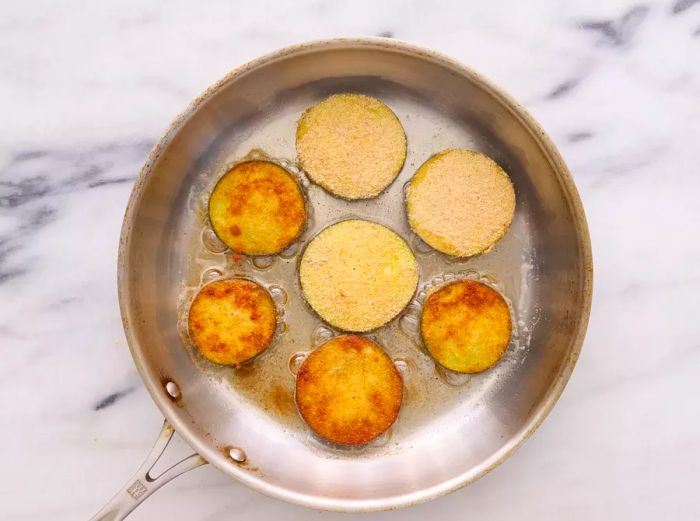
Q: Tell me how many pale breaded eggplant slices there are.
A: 3